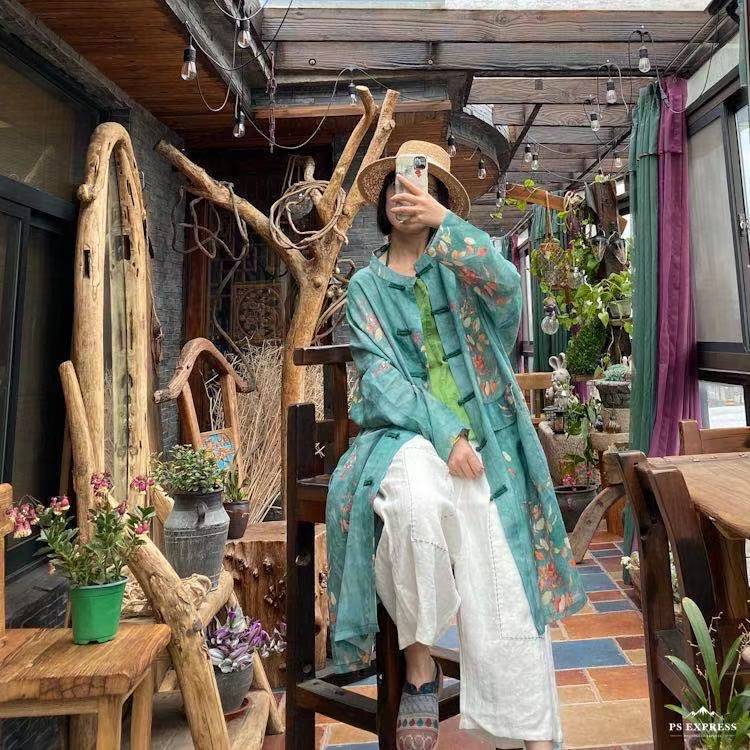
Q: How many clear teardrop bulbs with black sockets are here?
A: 13